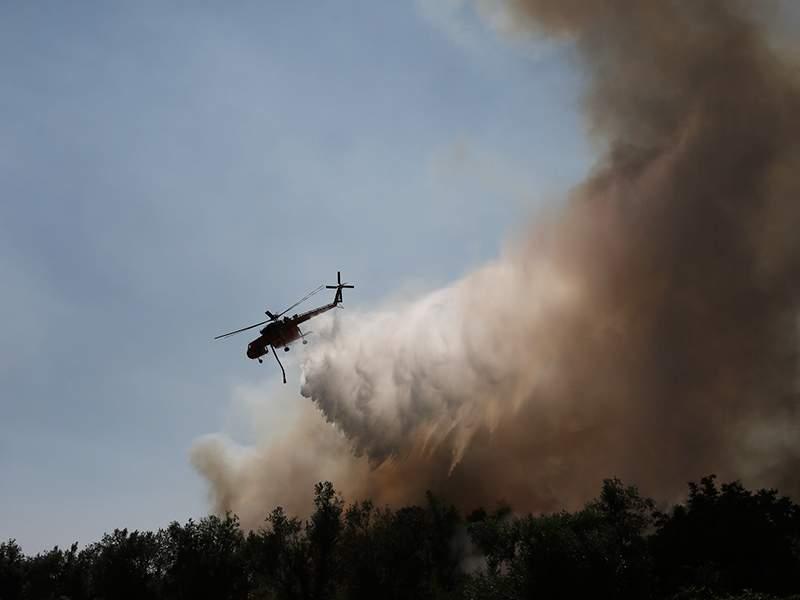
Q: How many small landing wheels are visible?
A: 3